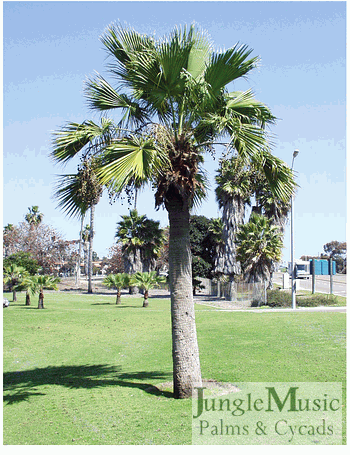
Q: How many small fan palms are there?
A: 5